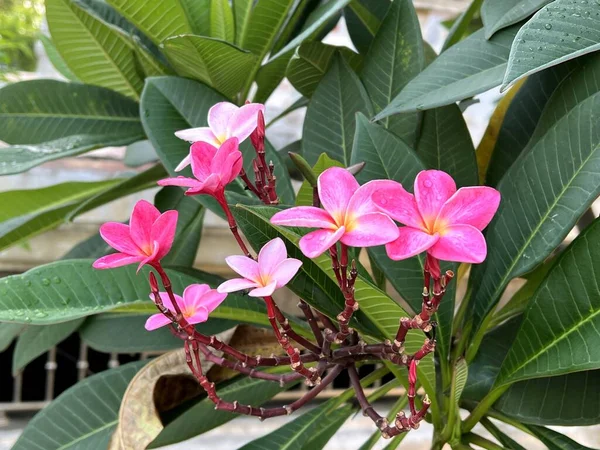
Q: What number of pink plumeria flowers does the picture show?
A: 7